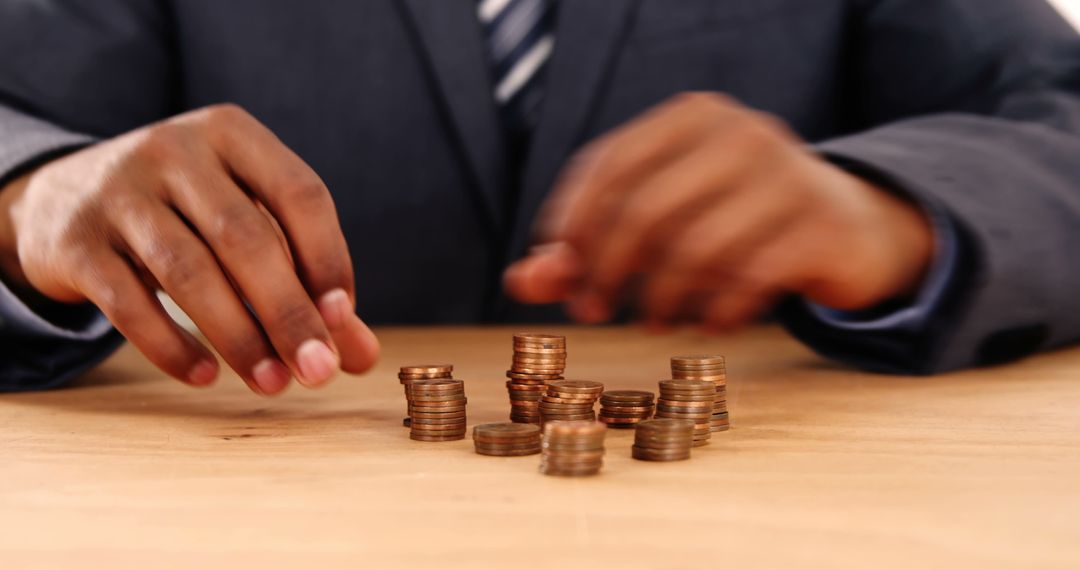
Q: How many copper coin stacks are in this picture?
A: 10